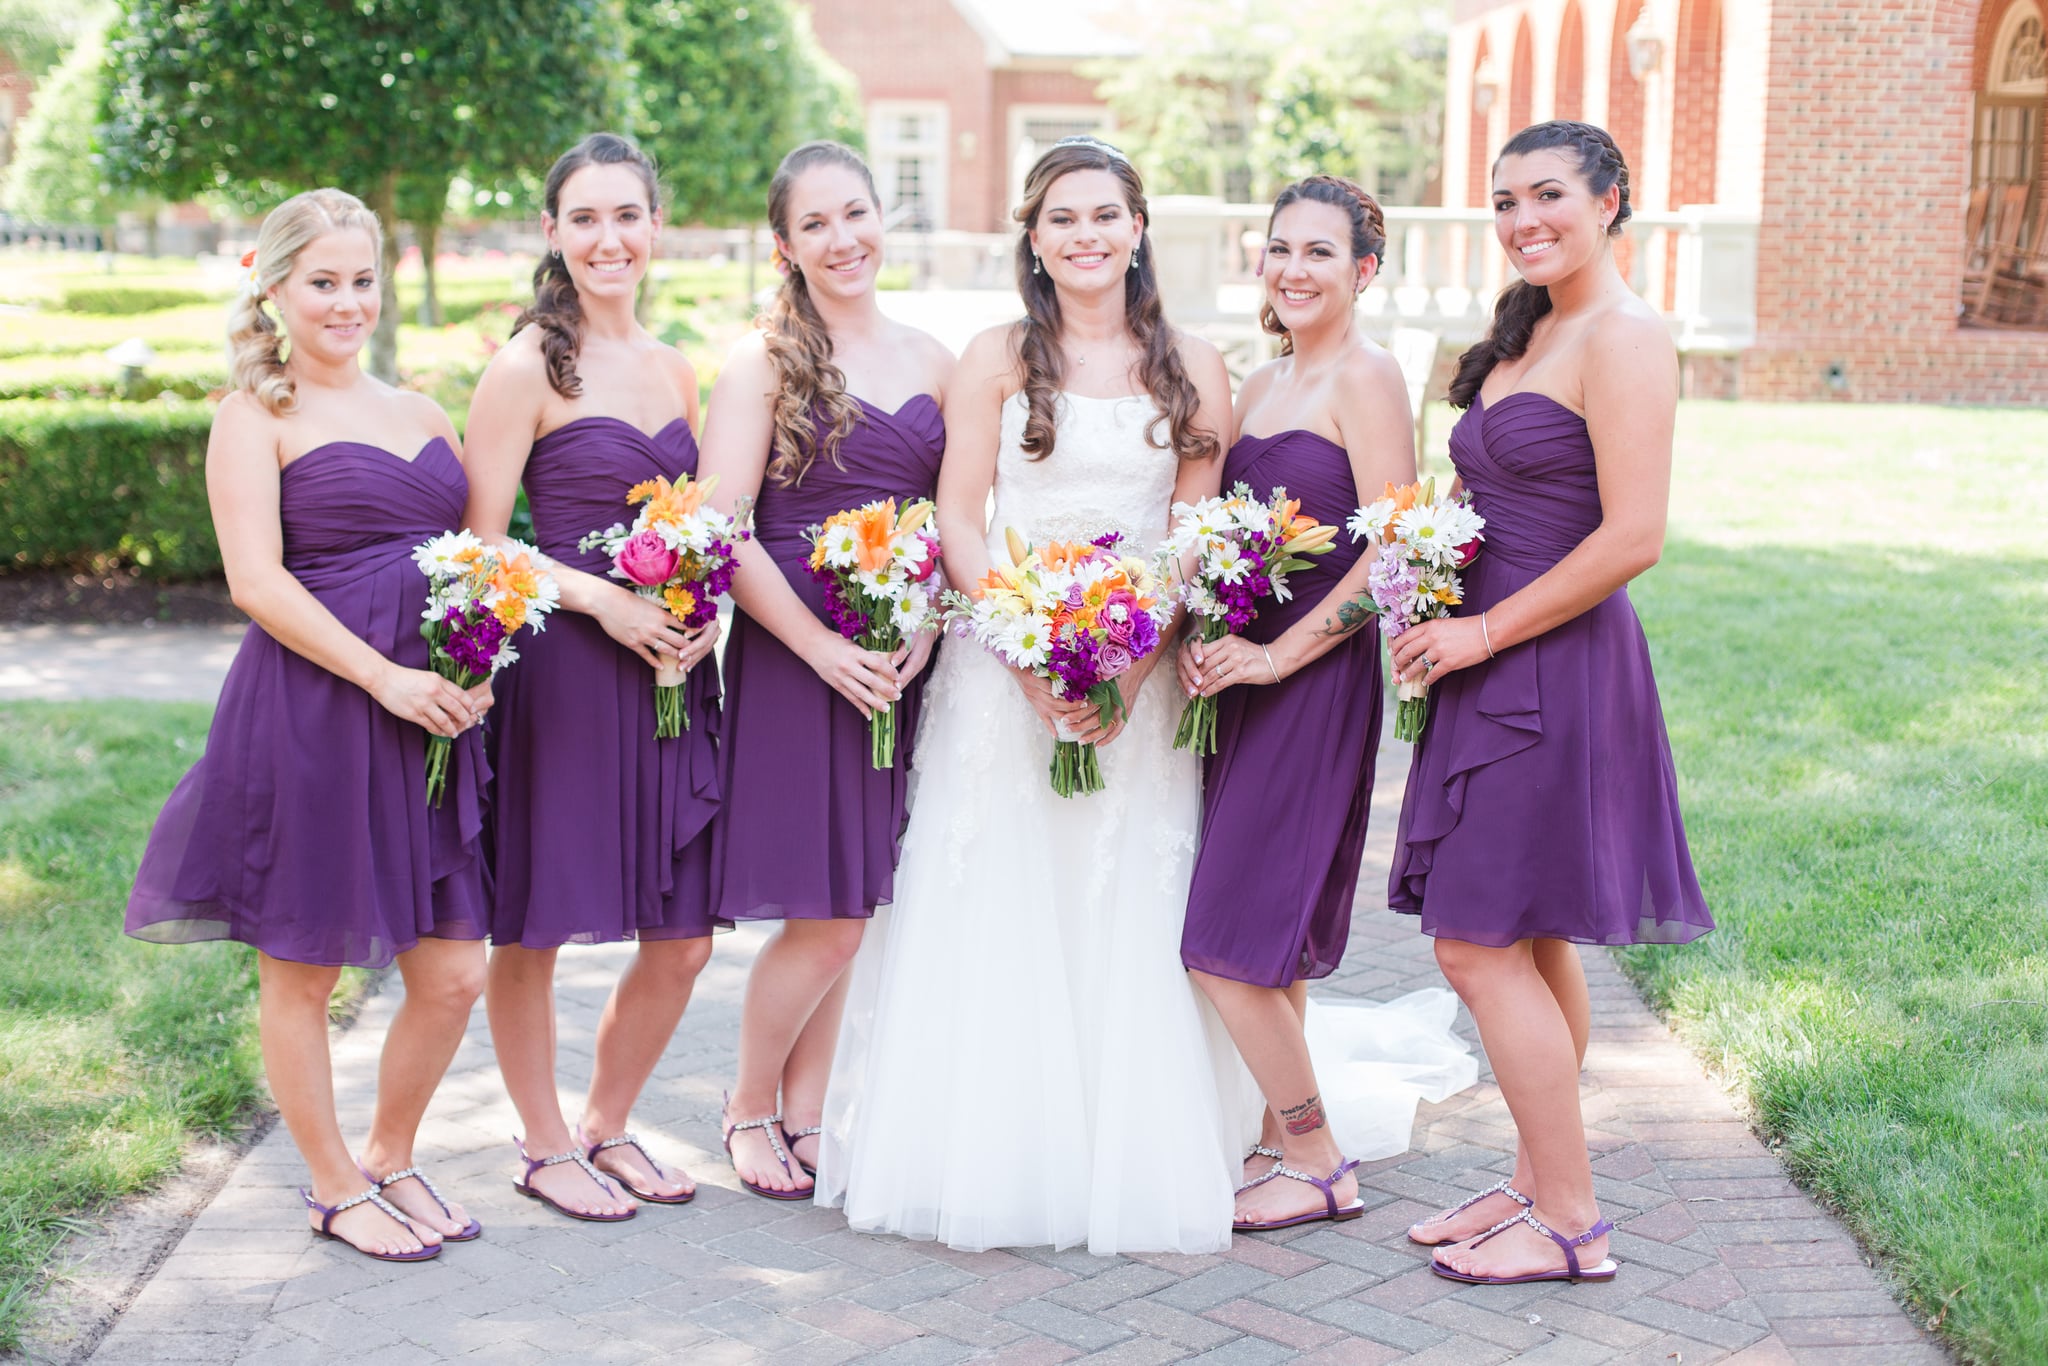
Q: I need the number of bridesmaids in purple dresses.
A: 5